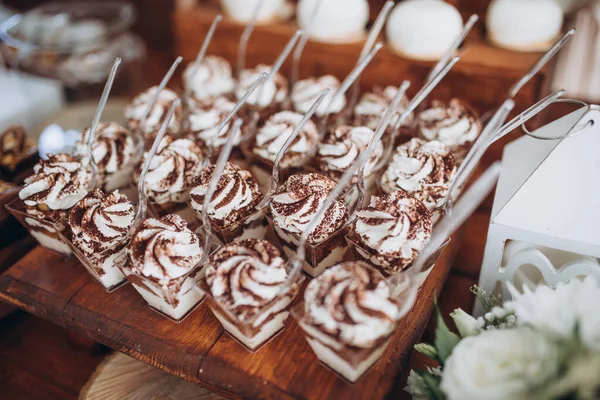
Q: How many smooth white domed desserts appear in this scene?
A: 4